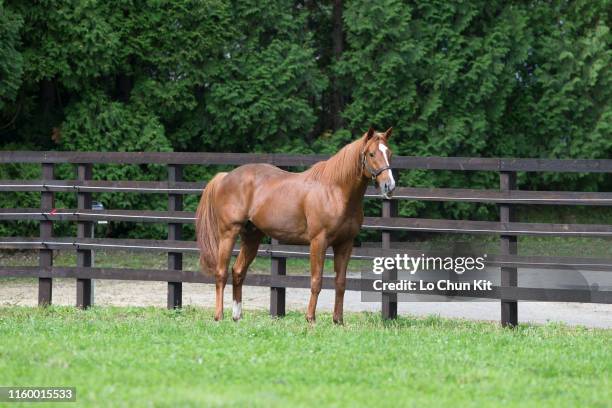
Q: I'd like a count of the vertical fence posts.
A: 6